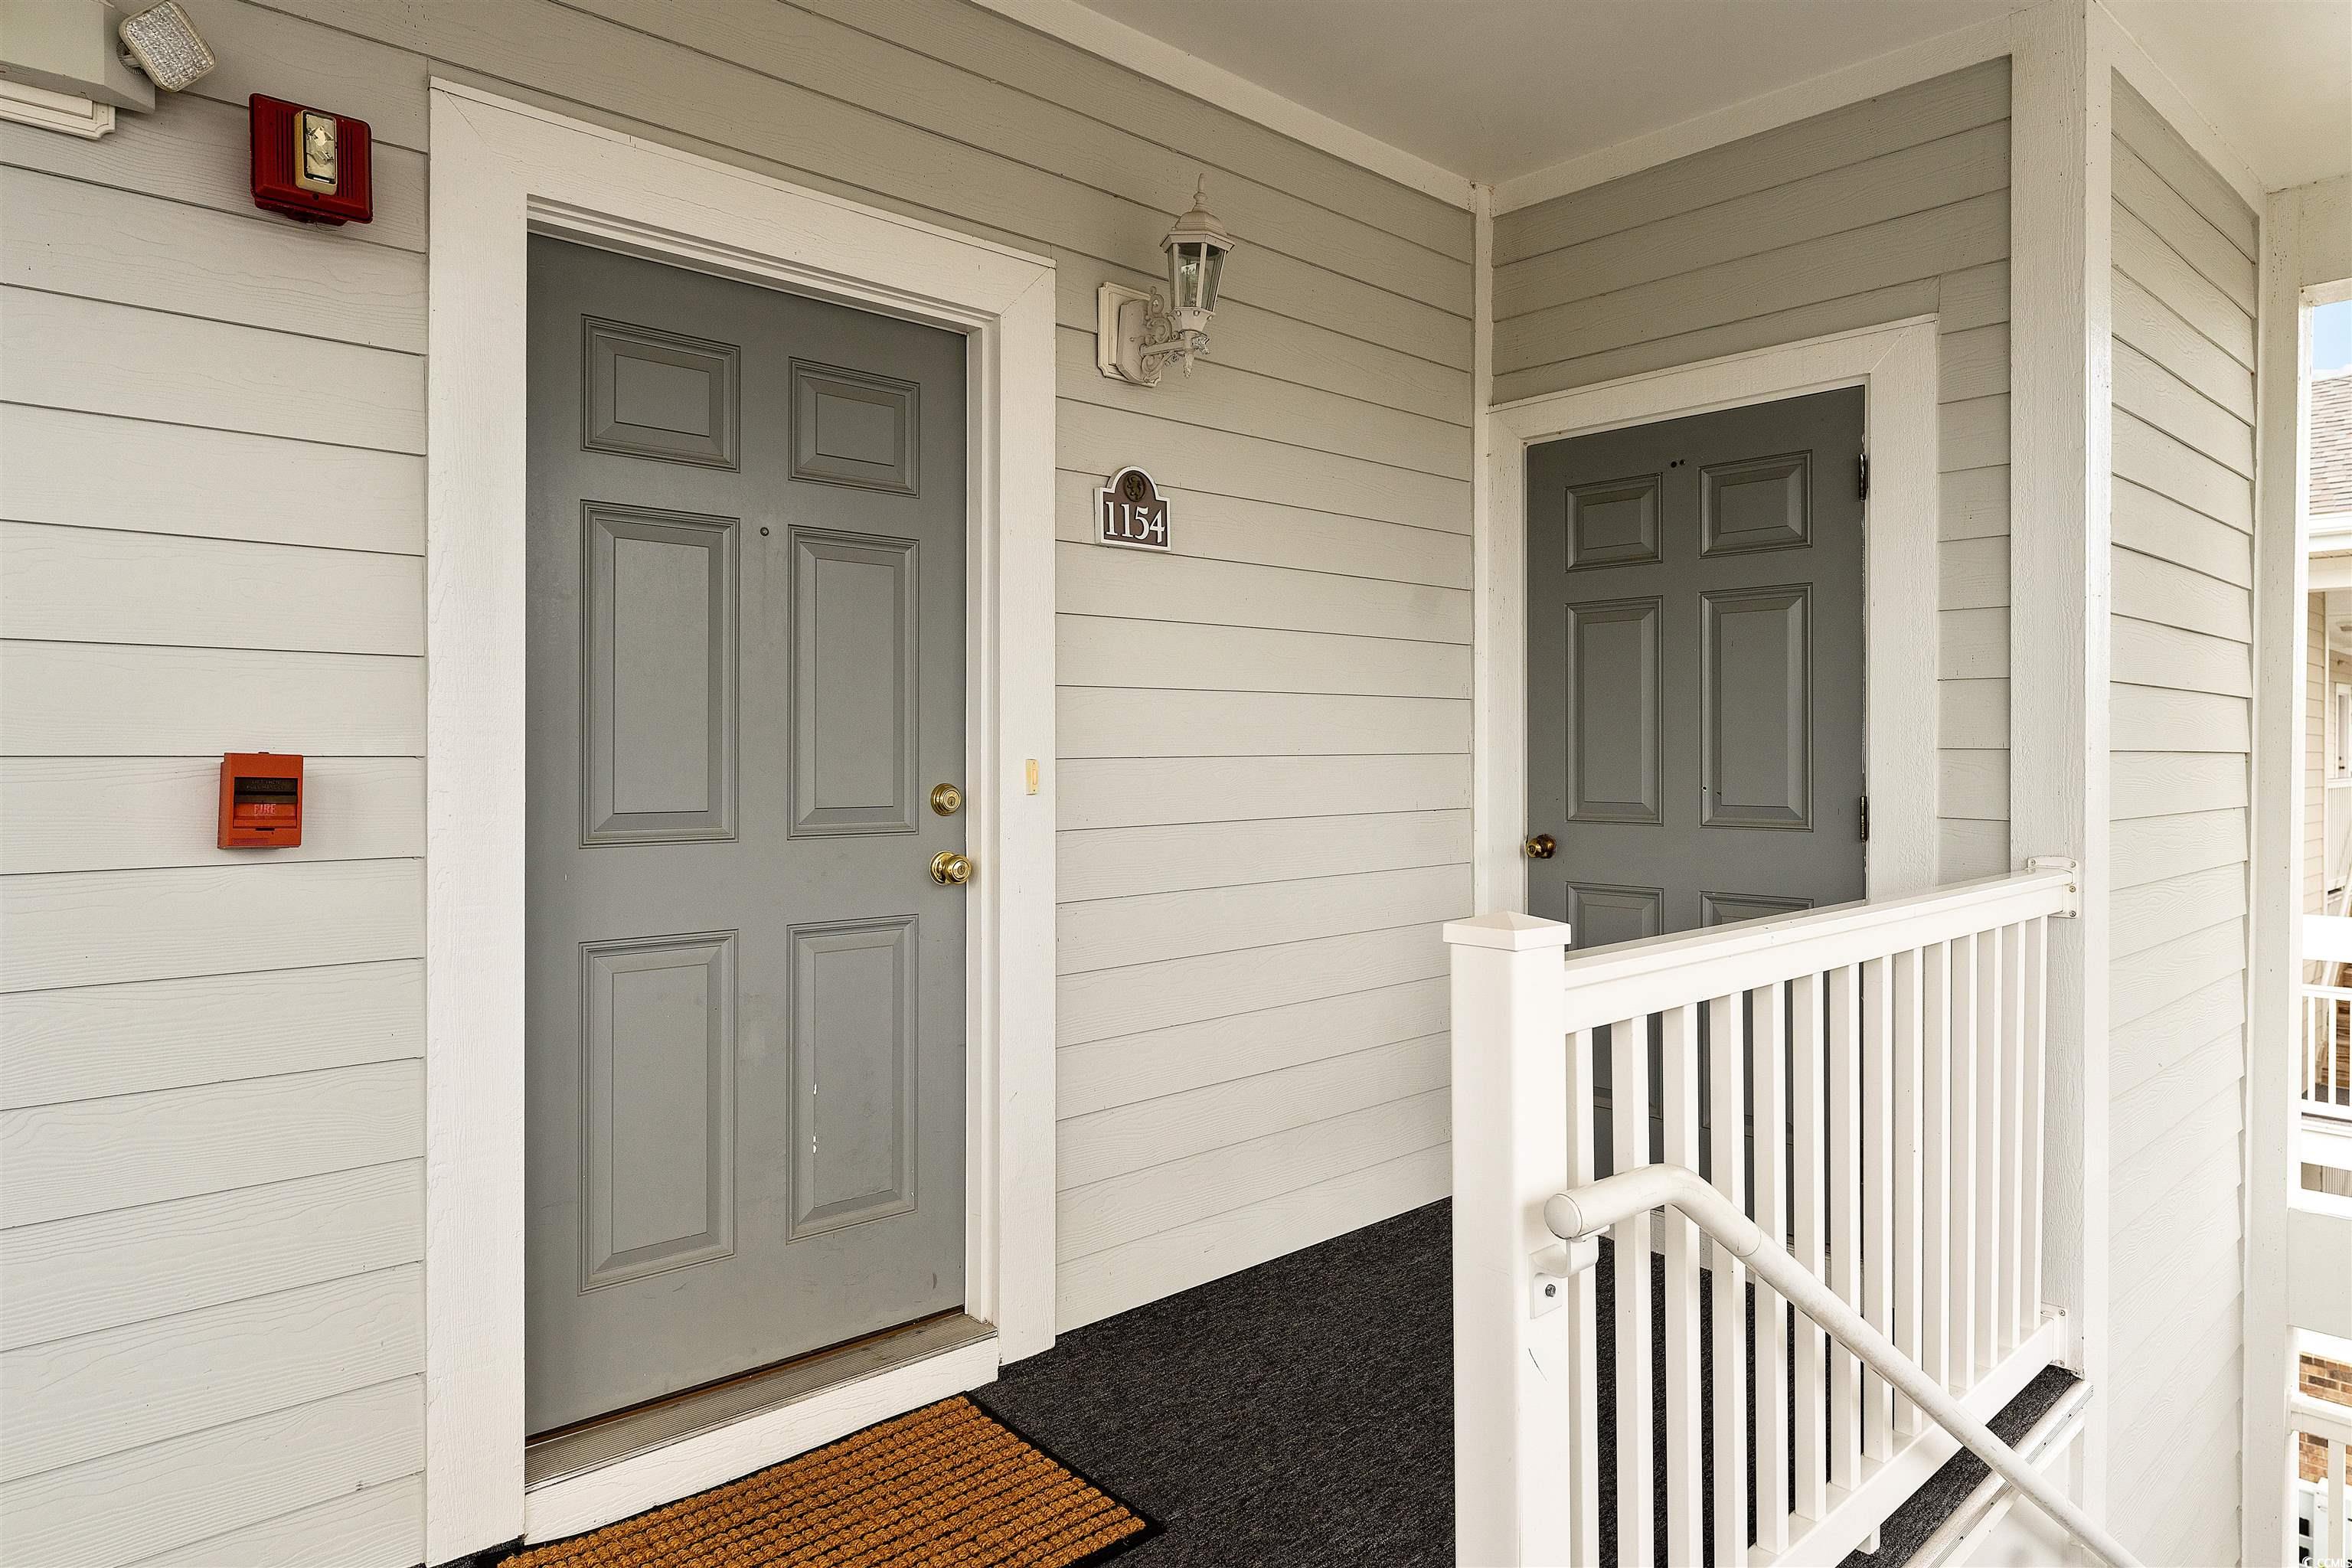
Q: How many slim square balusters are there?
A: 14